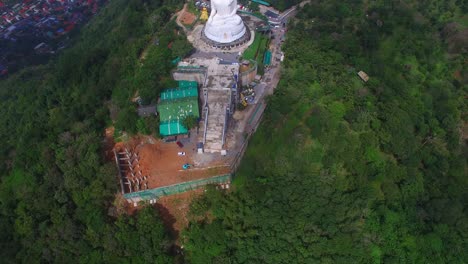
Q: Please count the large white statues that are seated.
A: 1